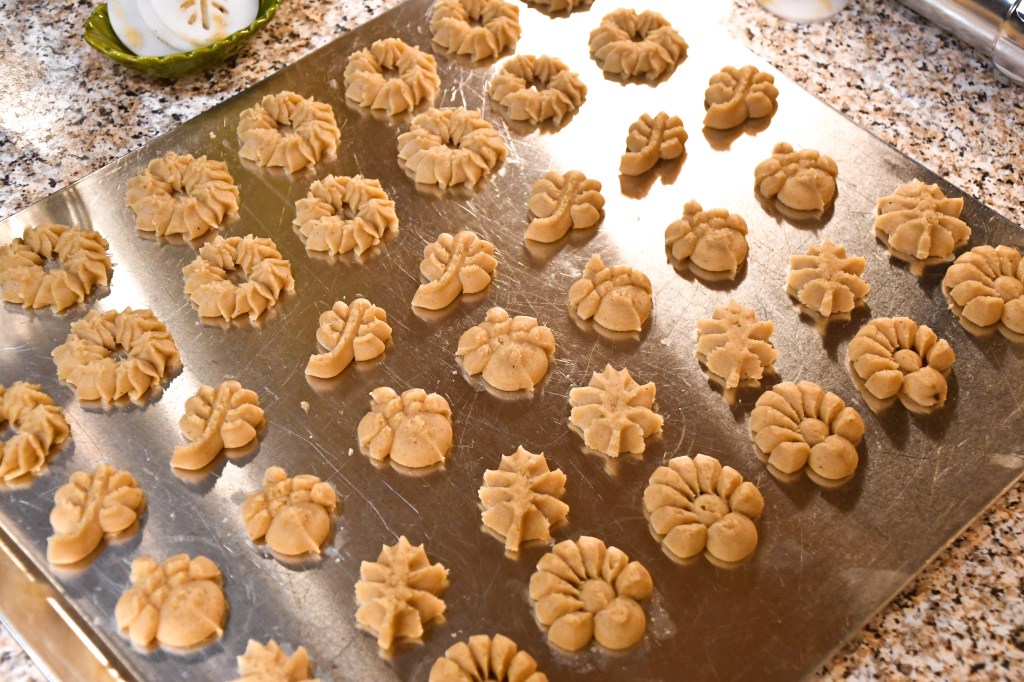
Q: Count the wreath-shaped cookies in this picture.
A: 13